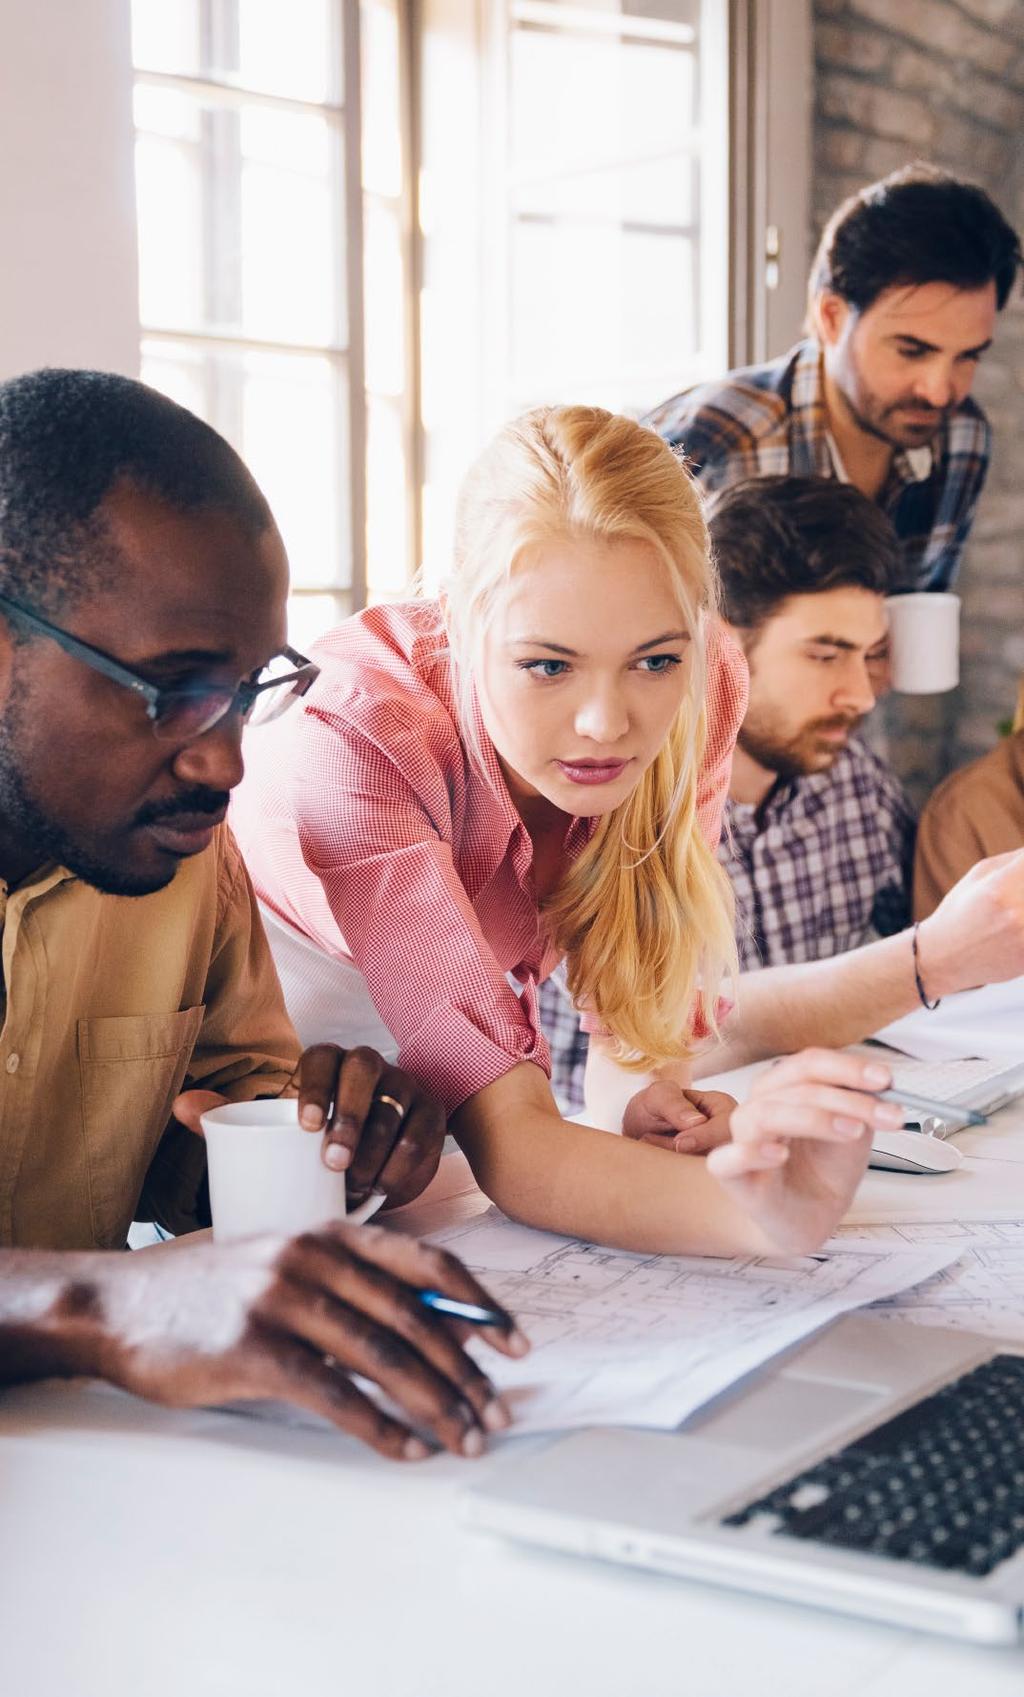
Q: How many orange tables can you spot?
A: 0